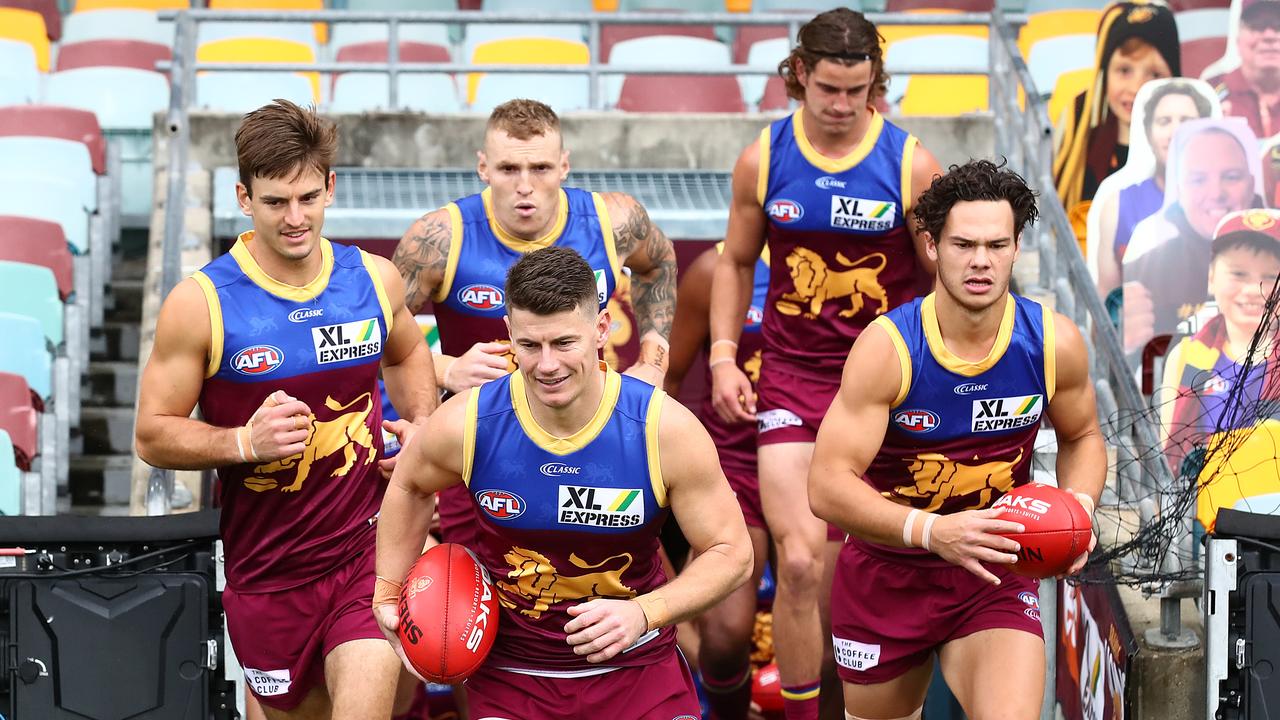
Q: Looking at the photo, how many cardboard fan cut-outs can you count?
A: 5